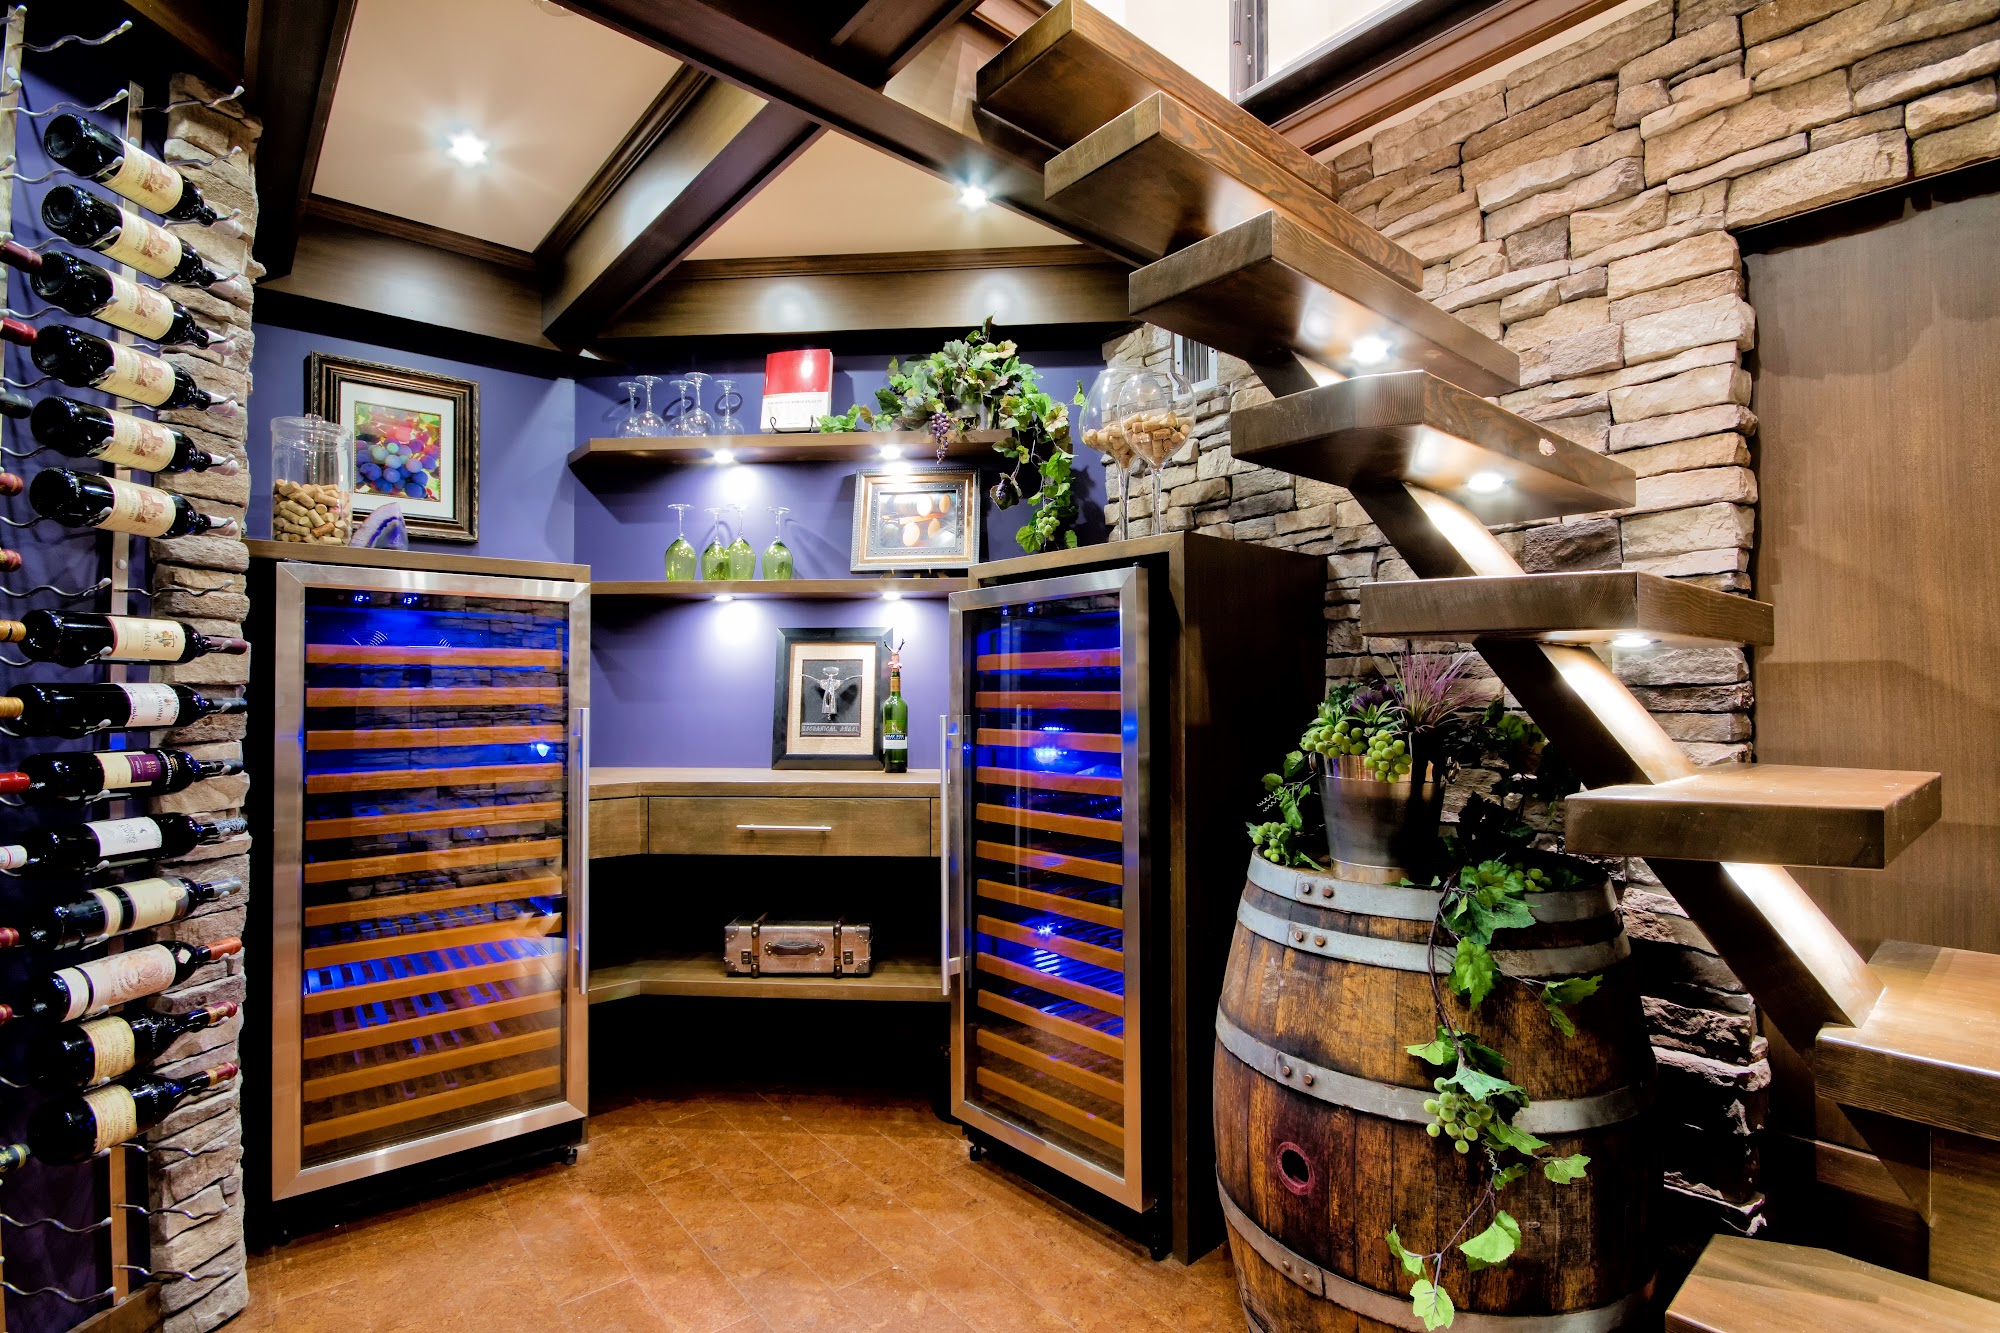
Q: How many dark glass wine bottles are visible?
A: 14